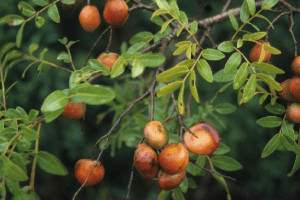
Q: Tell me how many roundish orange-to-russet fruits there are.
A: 15